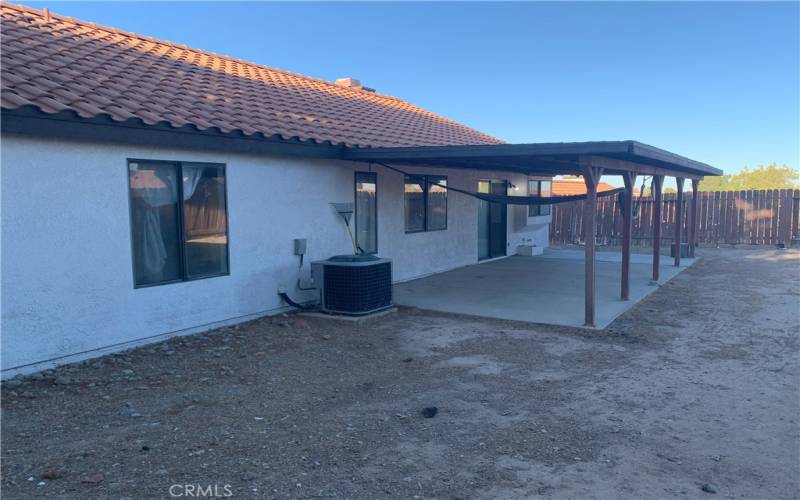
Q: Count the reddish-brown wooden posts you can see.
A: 5